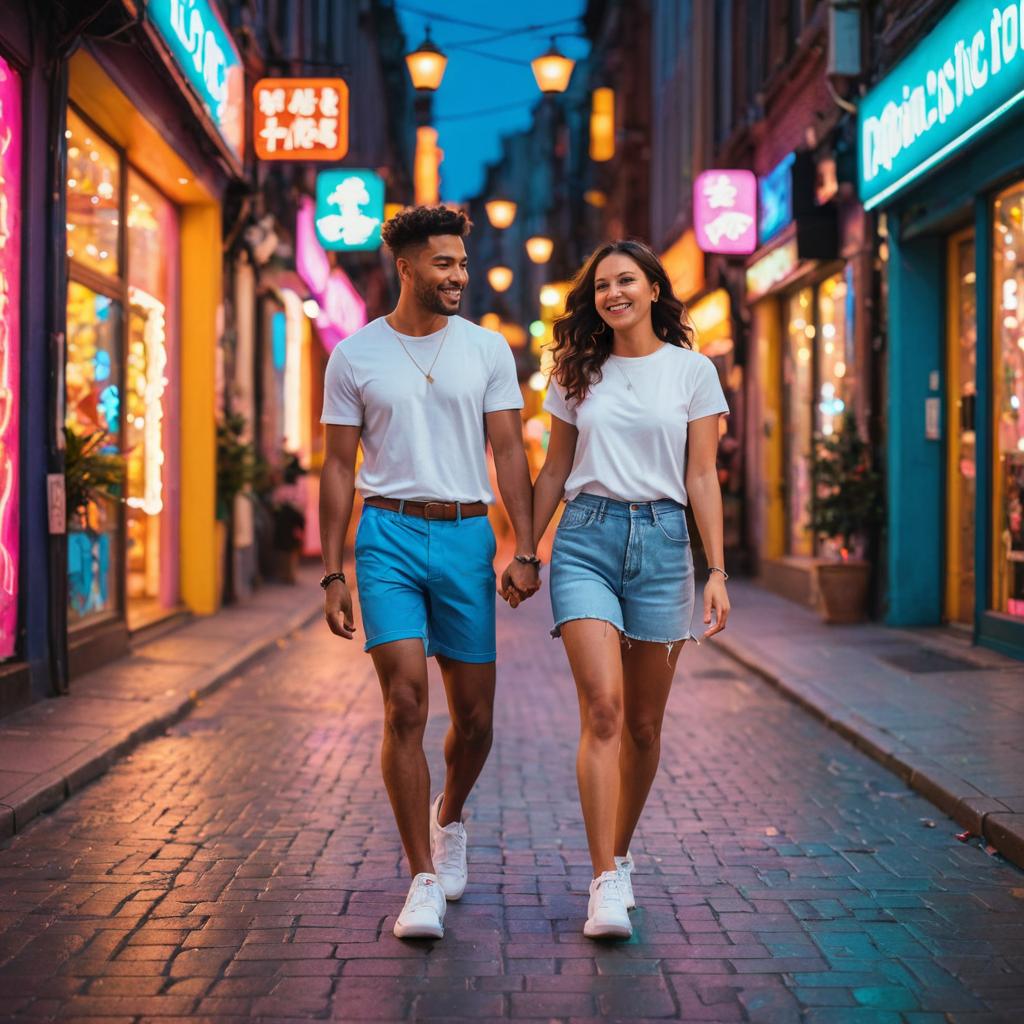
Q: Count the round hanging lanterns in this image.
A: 5